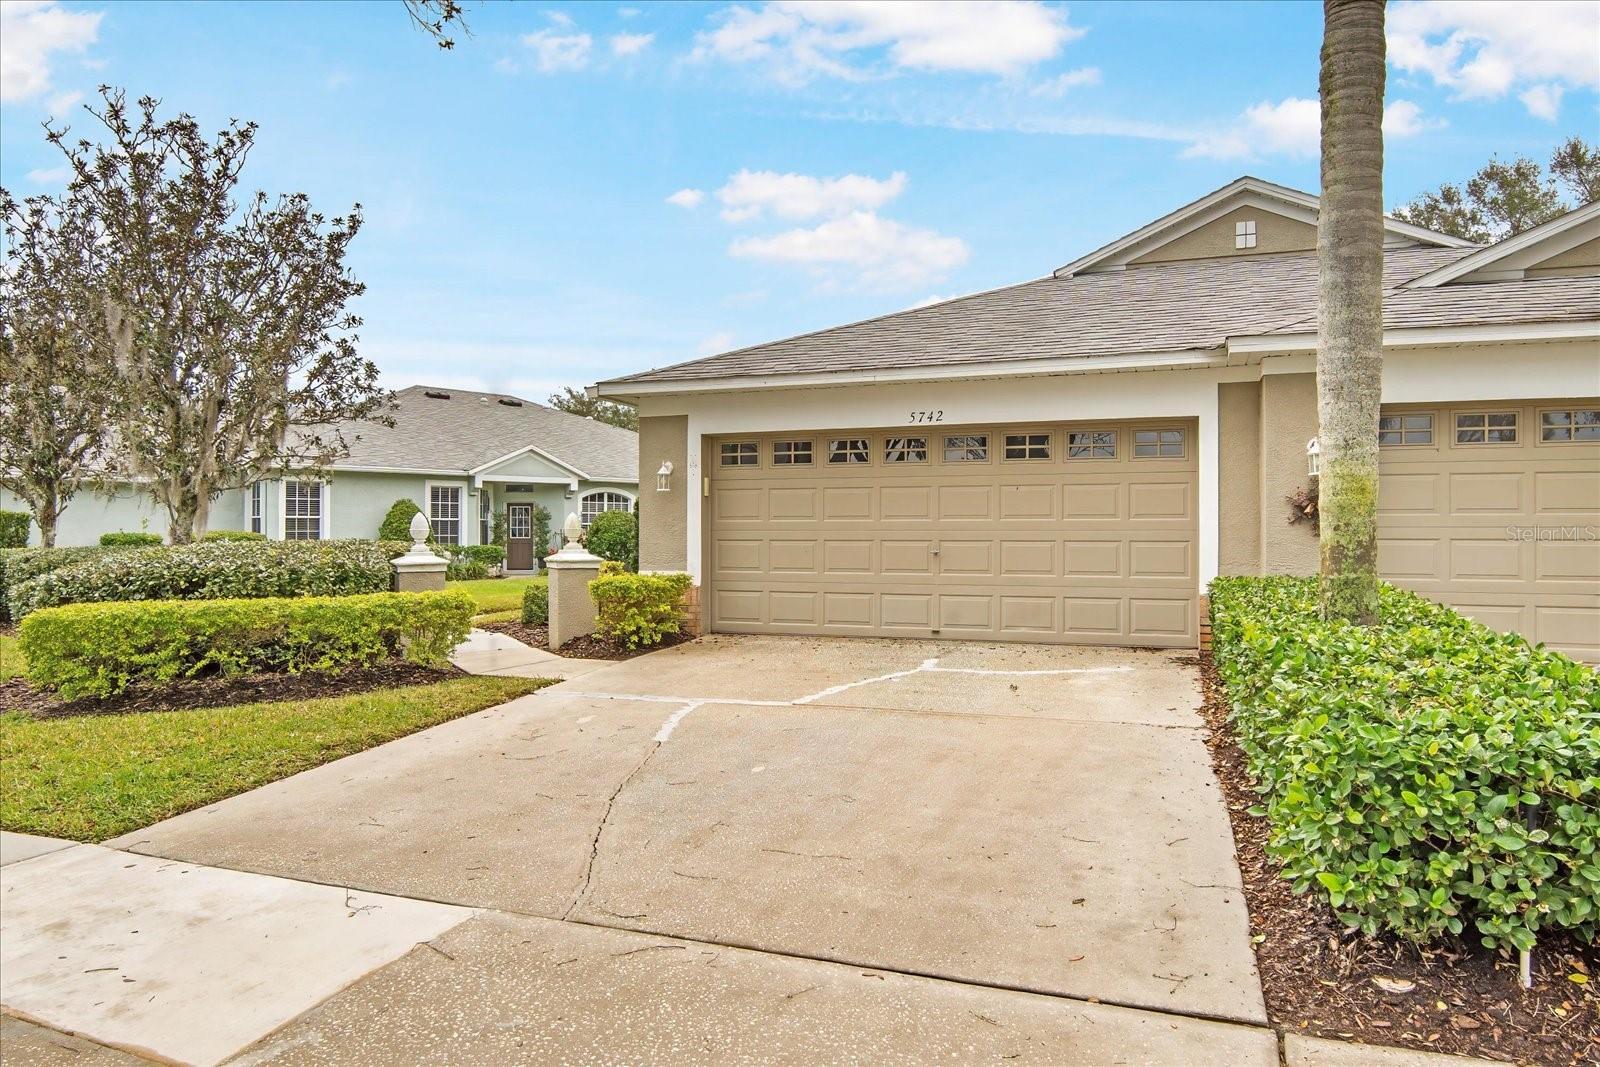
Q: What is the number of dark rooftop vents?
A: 2